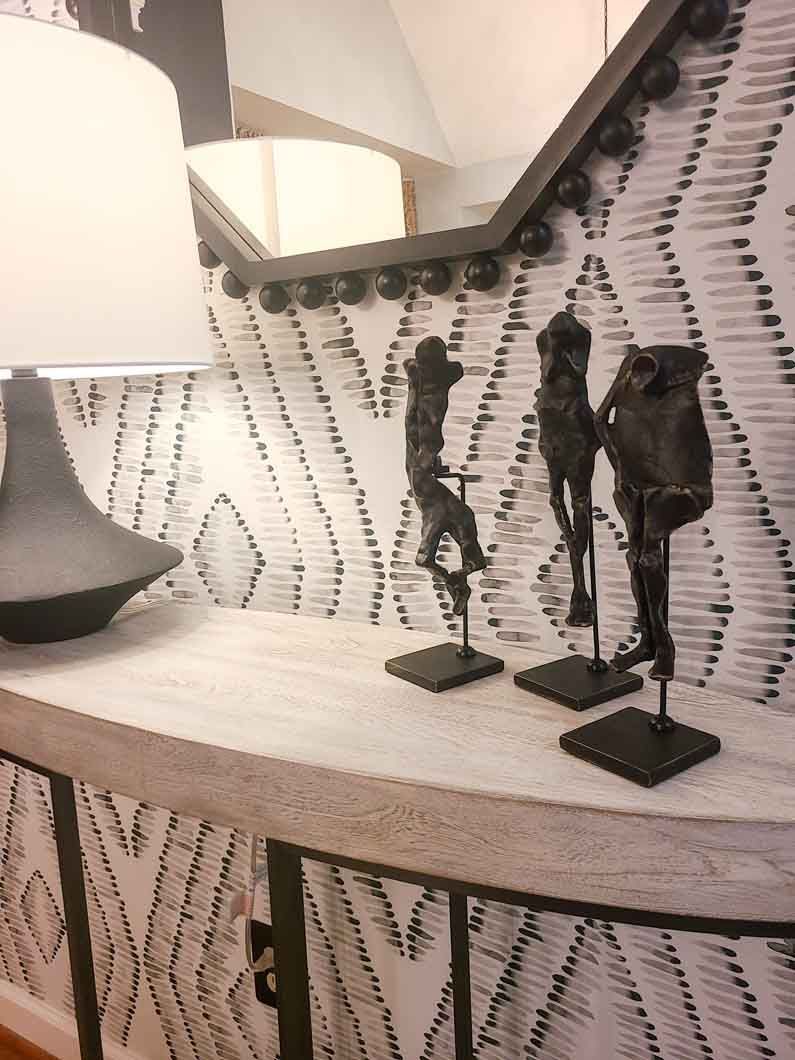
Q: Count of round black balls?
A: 13